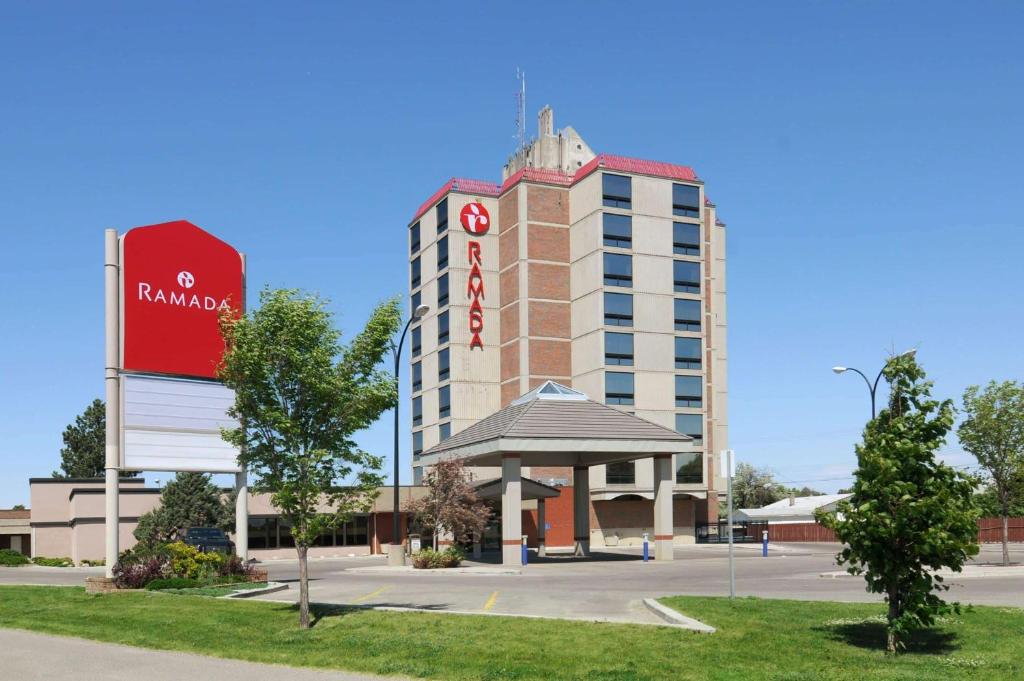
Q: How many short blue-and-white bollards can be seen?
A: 3